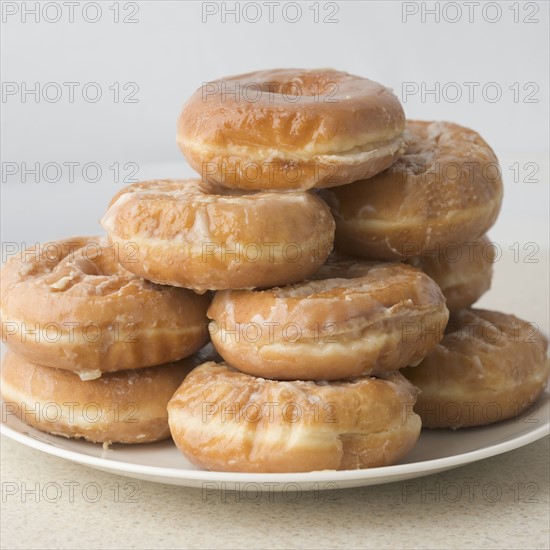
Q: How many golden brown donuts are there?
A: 9